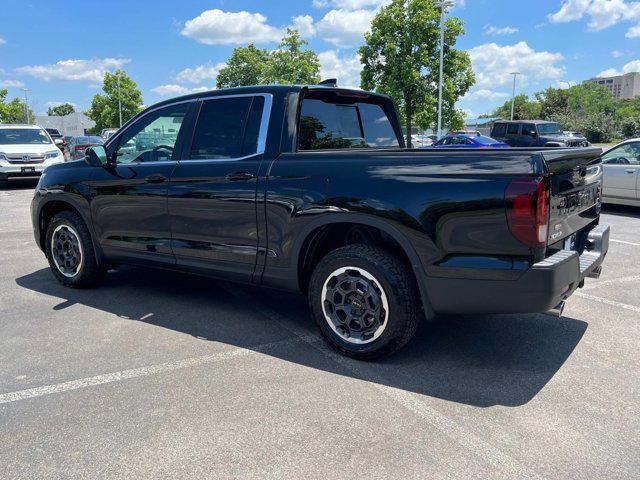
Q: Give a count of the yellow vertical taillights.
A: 0